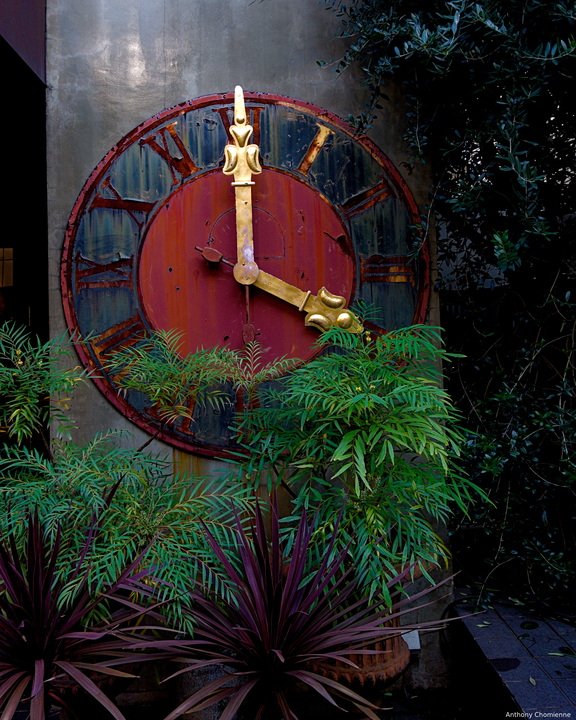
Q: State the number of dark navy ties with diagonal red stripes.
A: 0